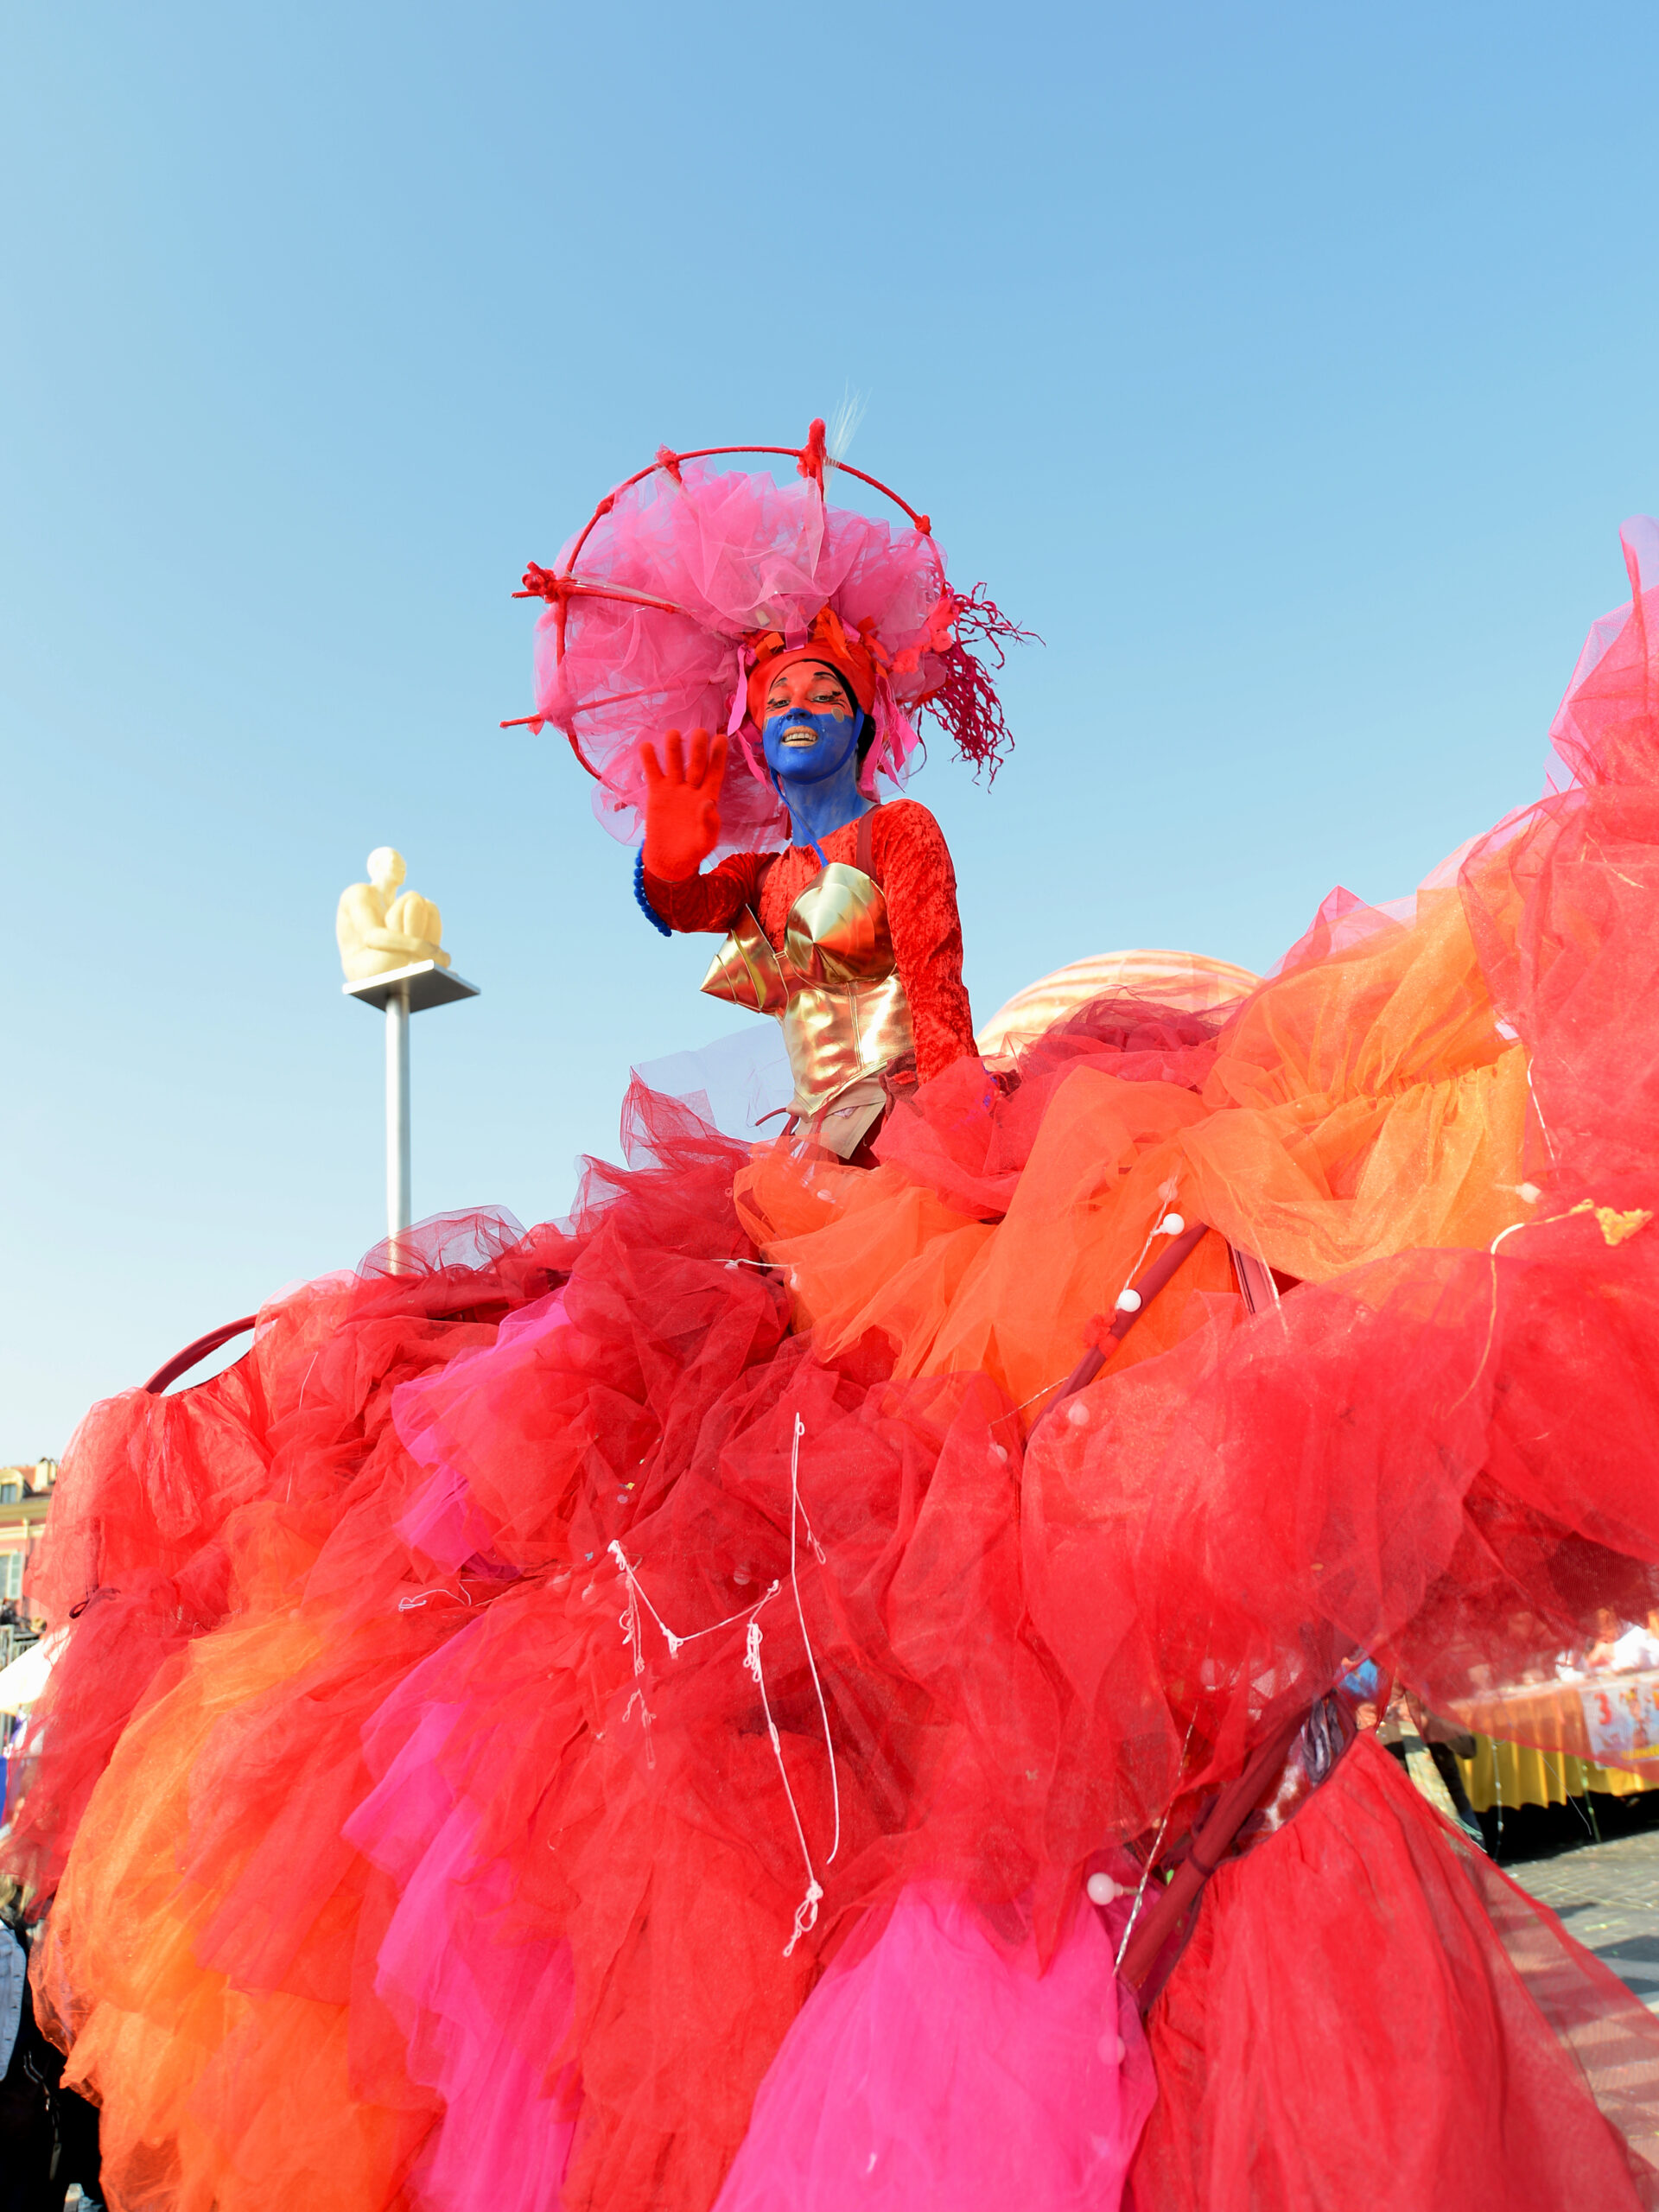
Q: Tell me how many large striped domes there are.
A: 1